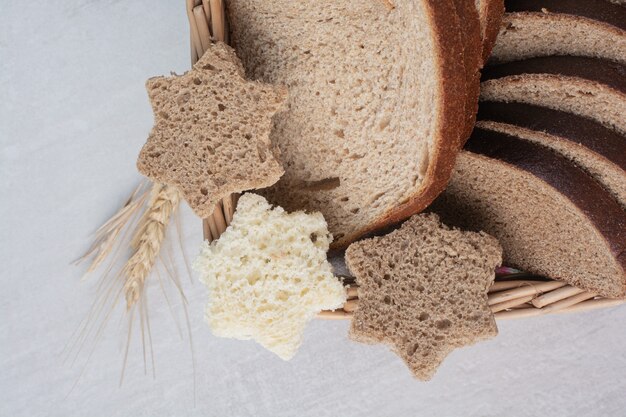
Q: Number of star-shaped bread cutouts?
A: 3